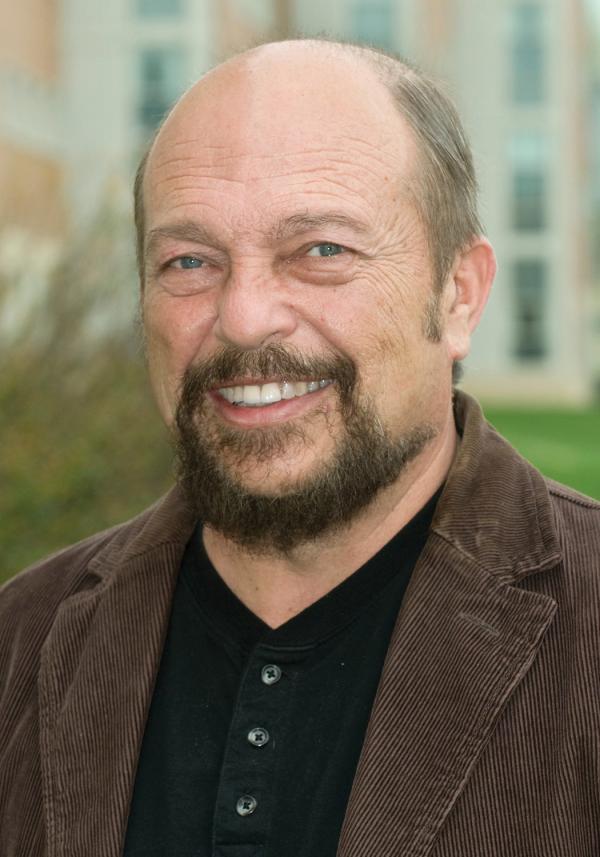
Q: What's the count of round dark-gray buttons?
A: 3